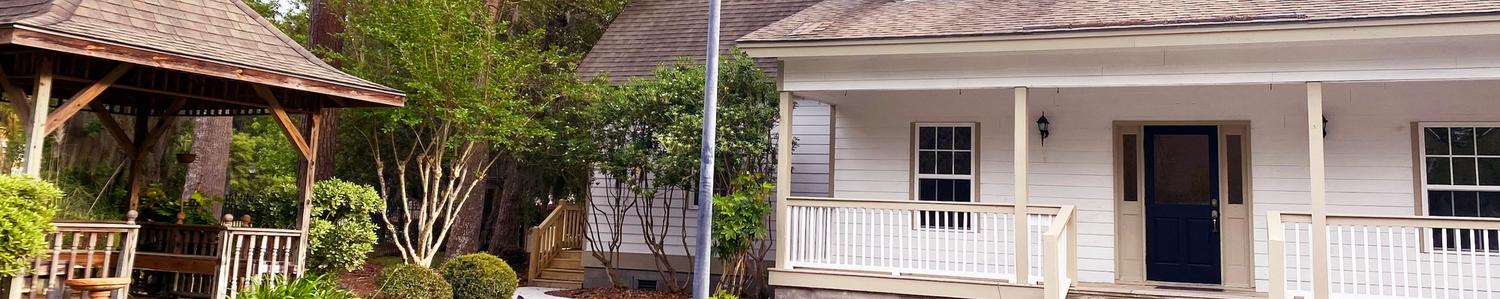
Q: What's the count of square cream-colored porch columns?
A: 3